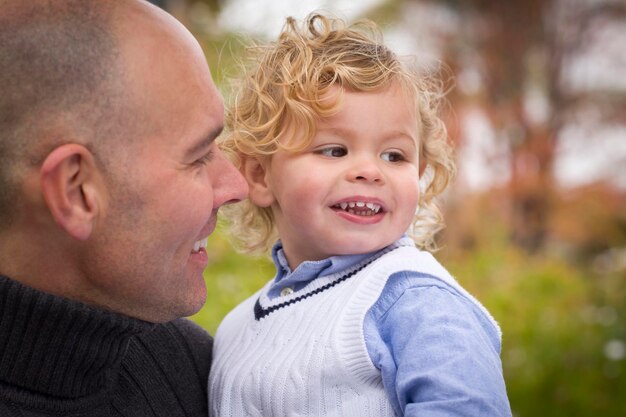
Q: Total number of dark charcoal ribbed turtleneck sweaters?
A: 1